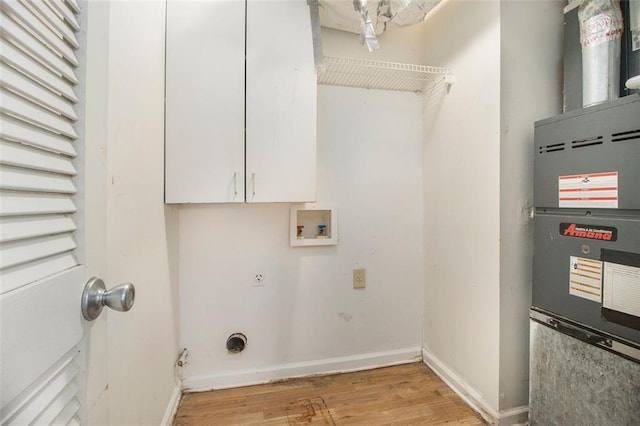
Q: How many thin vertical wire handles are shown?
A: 2